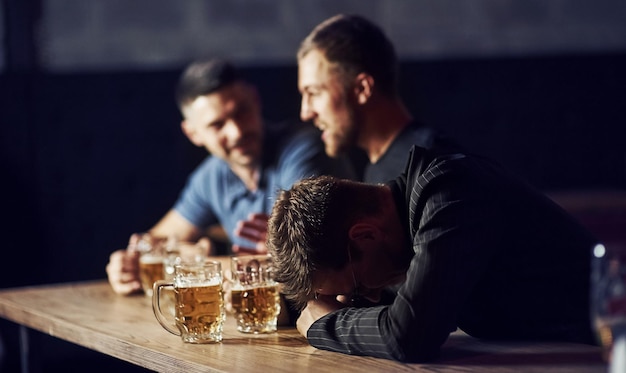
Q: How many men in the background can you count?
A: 2